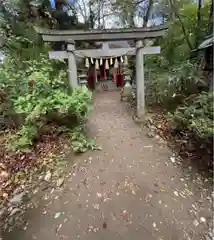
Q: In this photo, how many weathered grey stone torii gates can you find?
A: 1